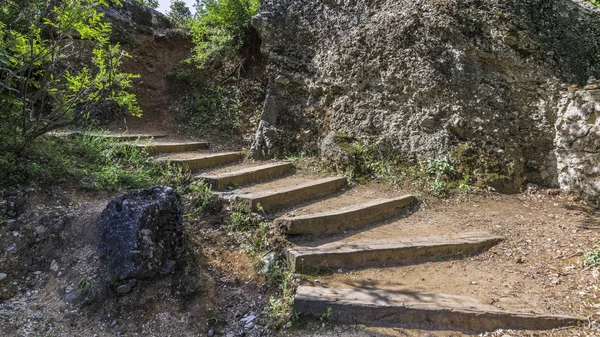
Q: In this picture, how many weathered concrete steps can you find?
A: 8